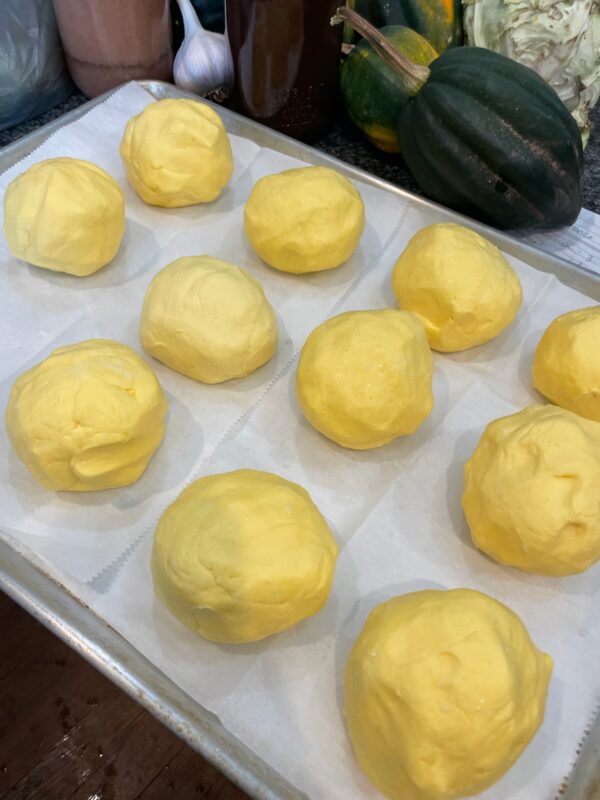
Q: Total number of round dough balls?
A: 11